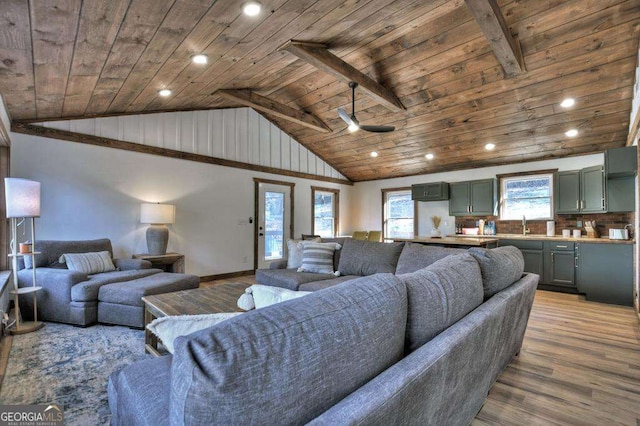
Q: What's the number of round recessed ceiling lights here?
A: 8